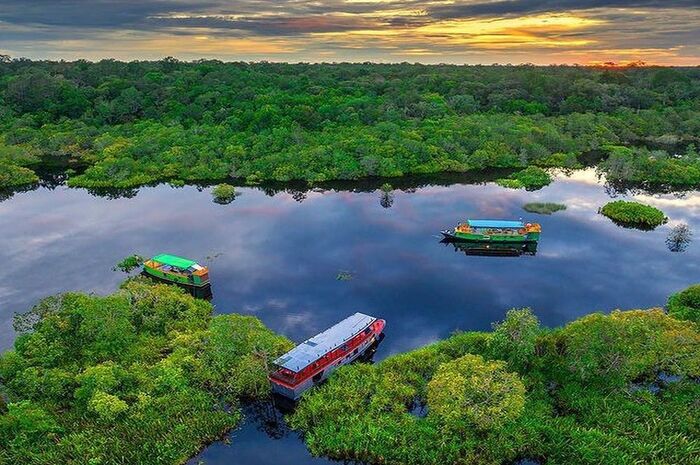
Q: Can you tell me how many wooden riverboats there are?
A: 3